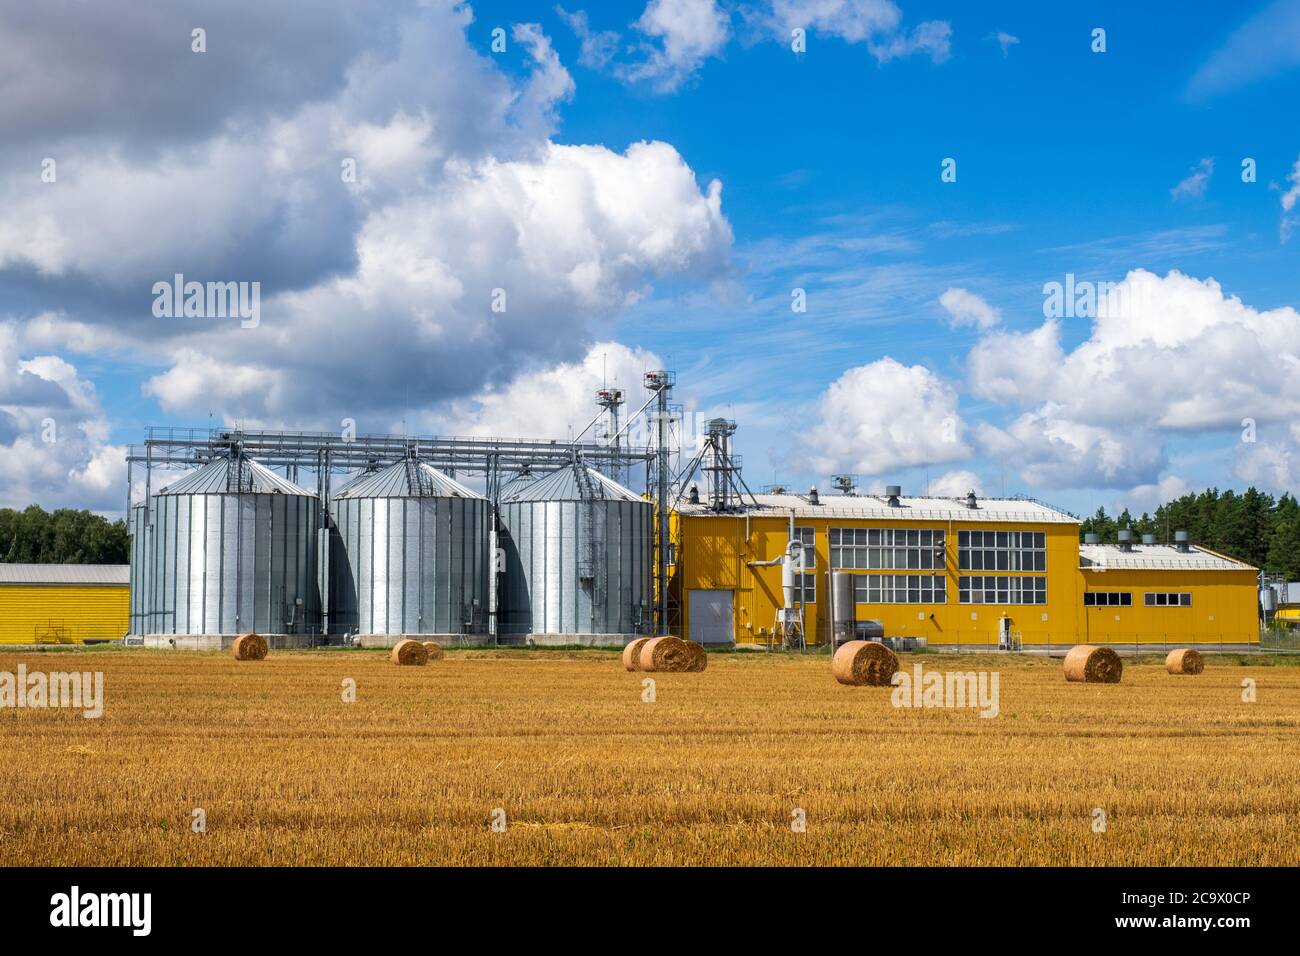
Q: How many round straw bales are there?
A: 9